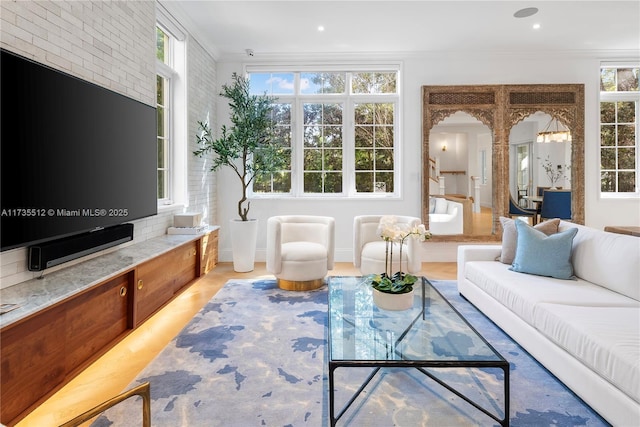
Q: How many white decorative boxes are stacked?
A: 2